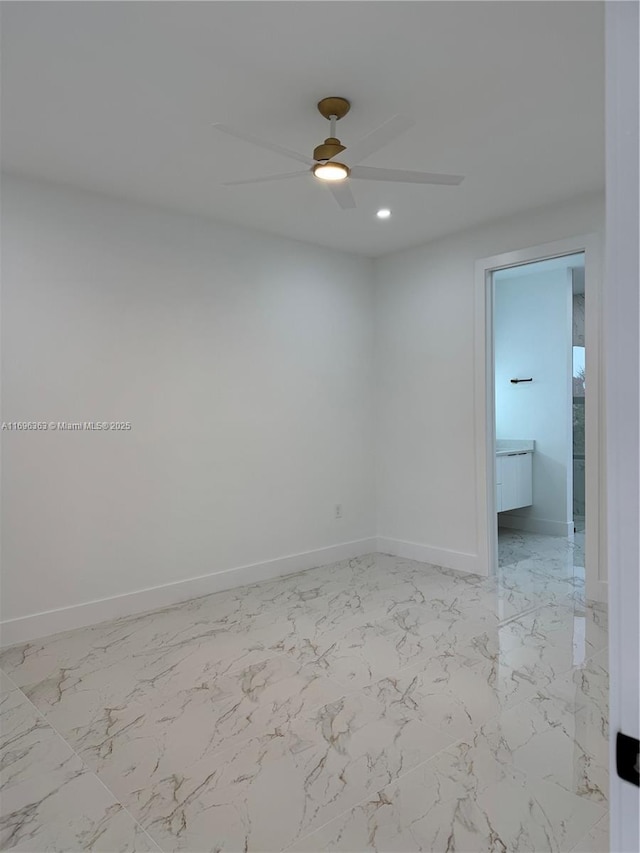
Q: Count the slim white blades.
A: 5